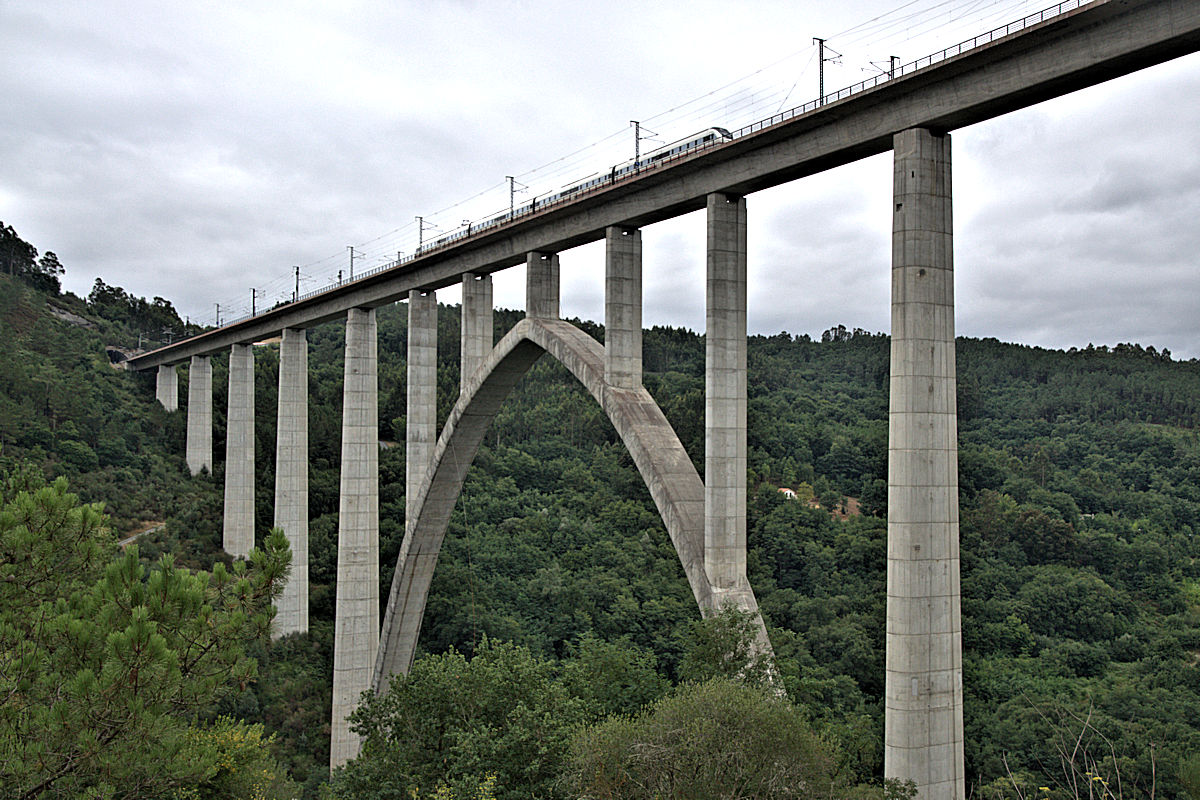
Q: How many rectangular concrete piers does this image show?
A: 11